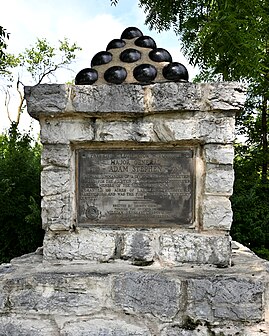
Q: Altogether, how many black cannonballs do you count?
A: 10